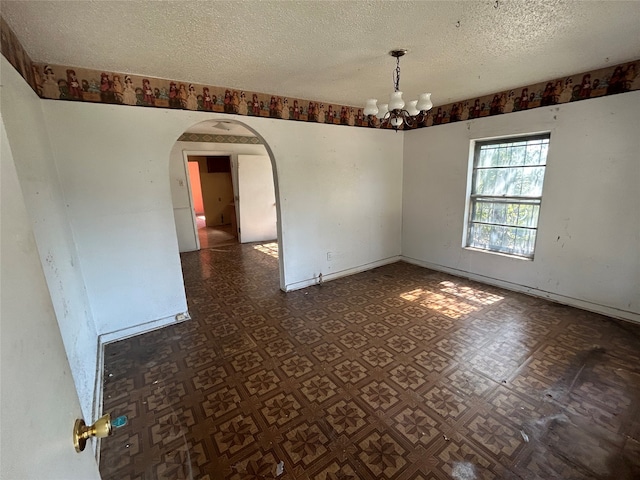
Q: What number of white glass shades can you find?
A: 5